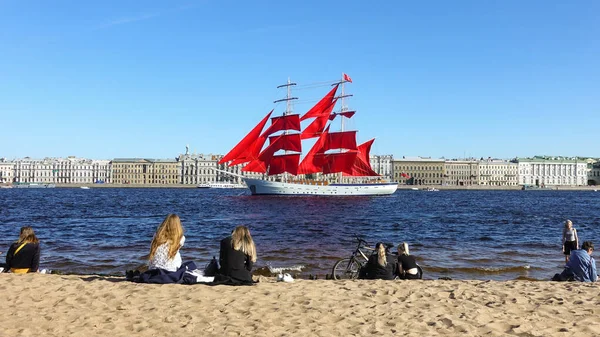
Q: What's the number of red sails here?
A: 13